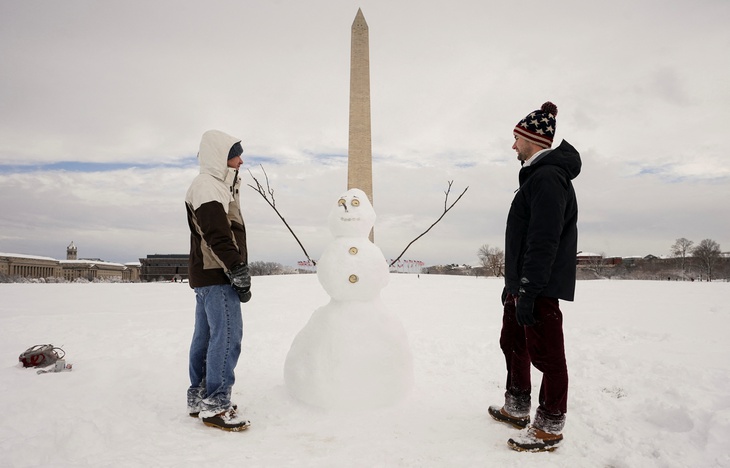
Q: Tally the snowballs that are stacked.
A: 3